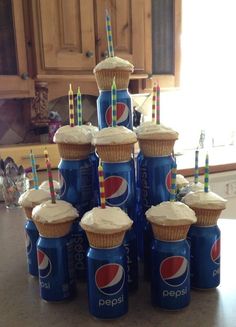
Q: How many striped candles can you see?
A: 13